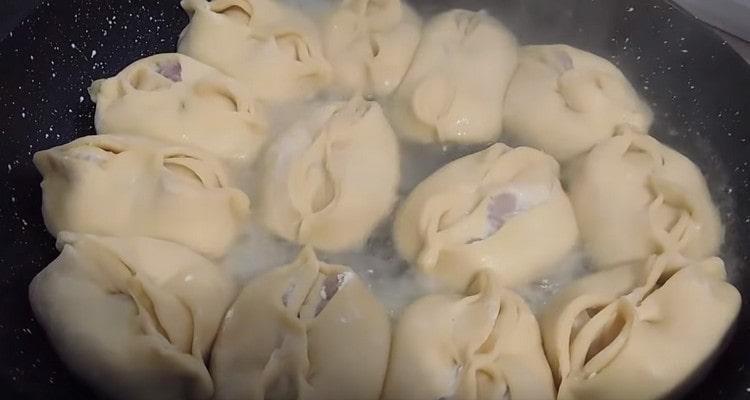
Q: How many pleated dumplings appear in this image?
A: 13